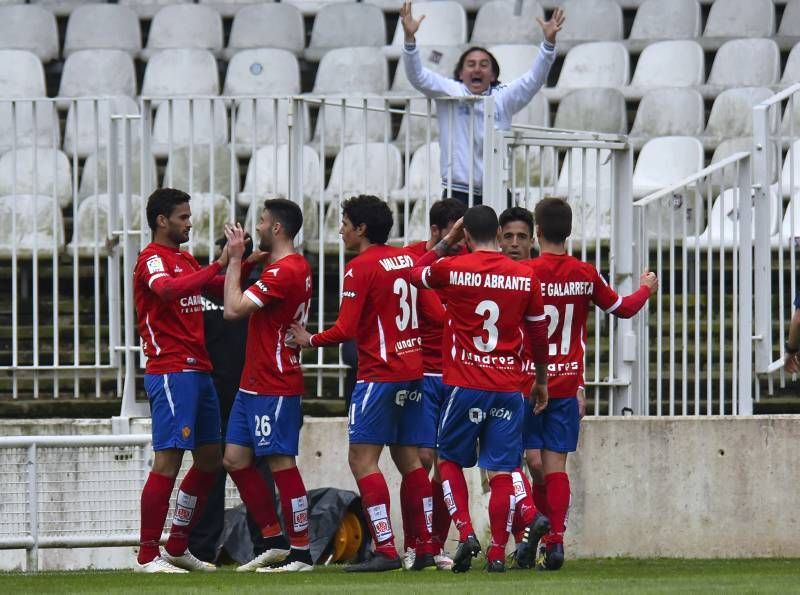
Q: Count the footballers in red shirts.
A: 7